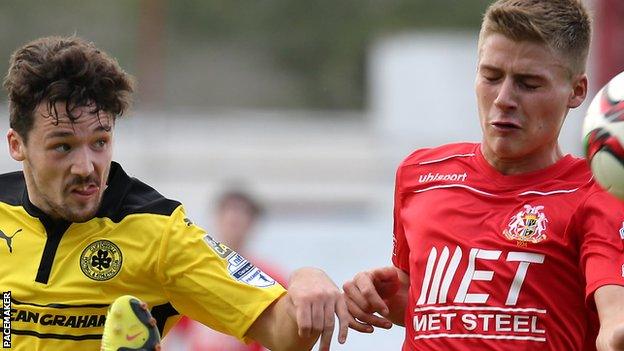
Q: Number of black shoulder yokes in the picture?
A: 2